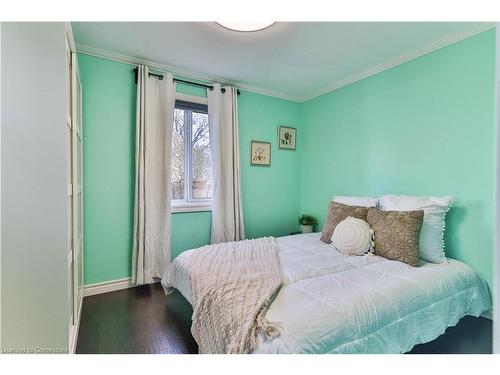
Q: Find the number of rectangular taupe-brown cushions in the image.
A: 2